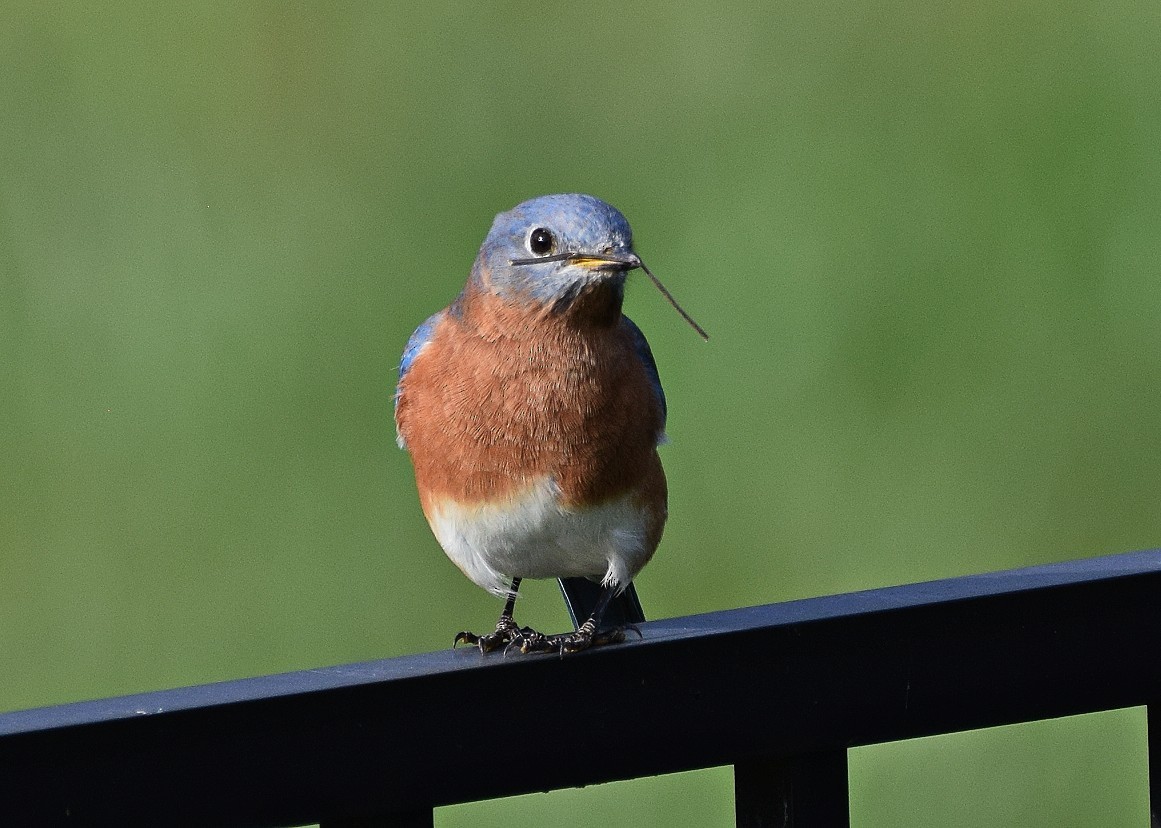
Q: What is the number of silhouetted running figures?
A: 0